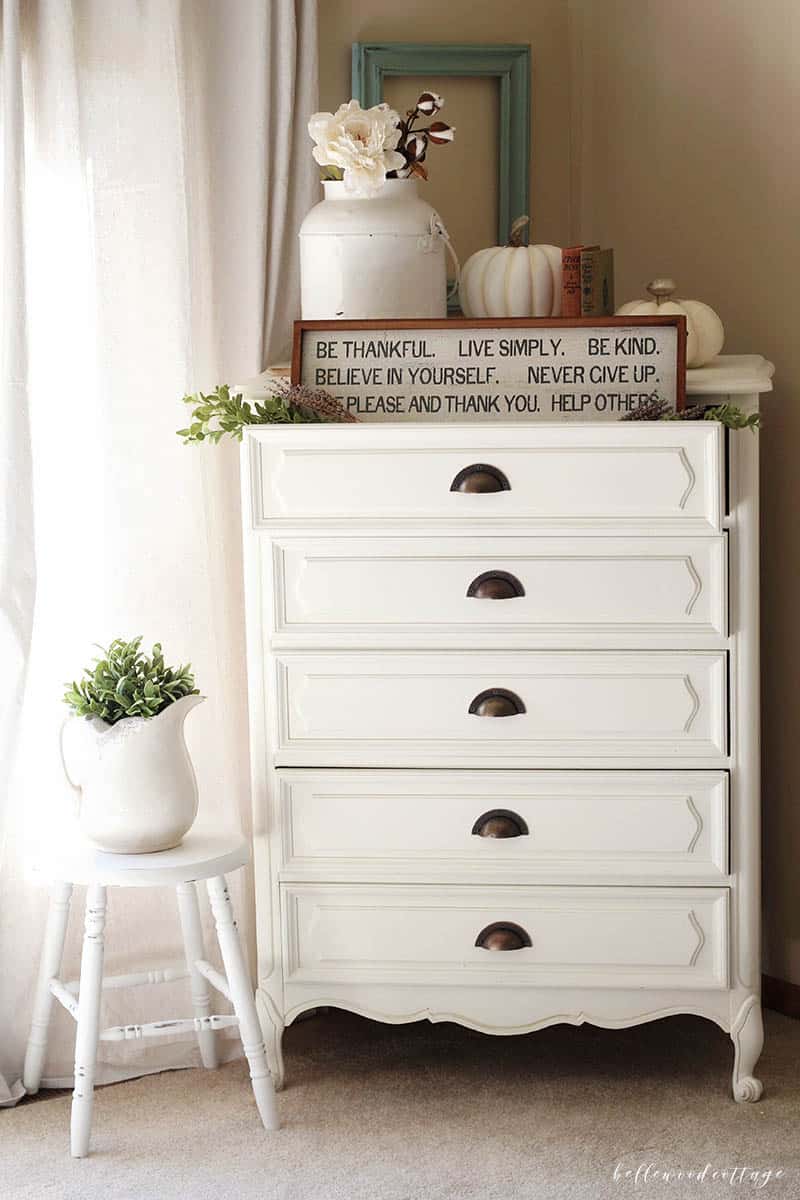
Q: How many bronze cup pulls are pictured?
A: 5